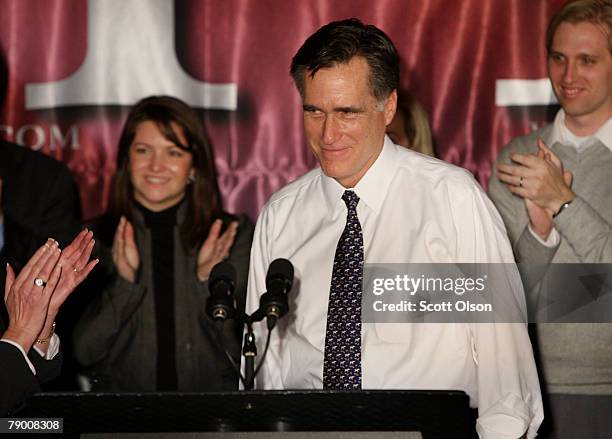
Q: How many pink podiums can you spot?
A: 0